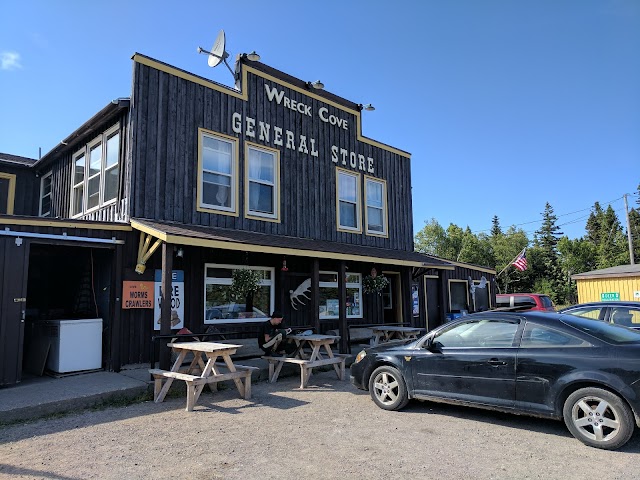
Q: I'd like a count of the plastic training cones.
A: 0